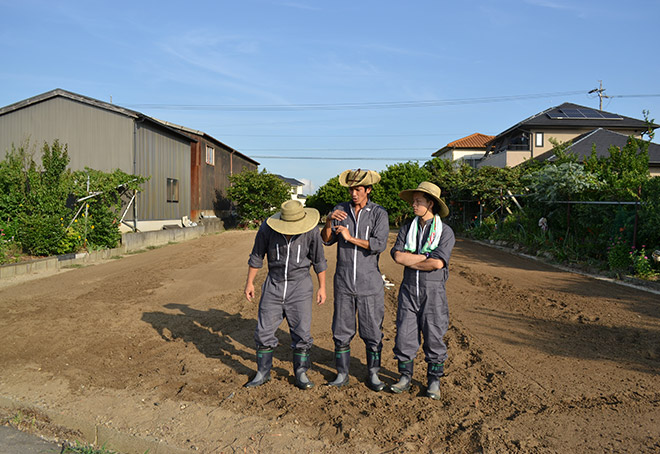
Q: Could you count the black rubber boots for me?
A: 6